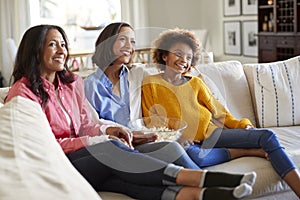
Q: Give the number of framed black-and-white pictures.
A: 4